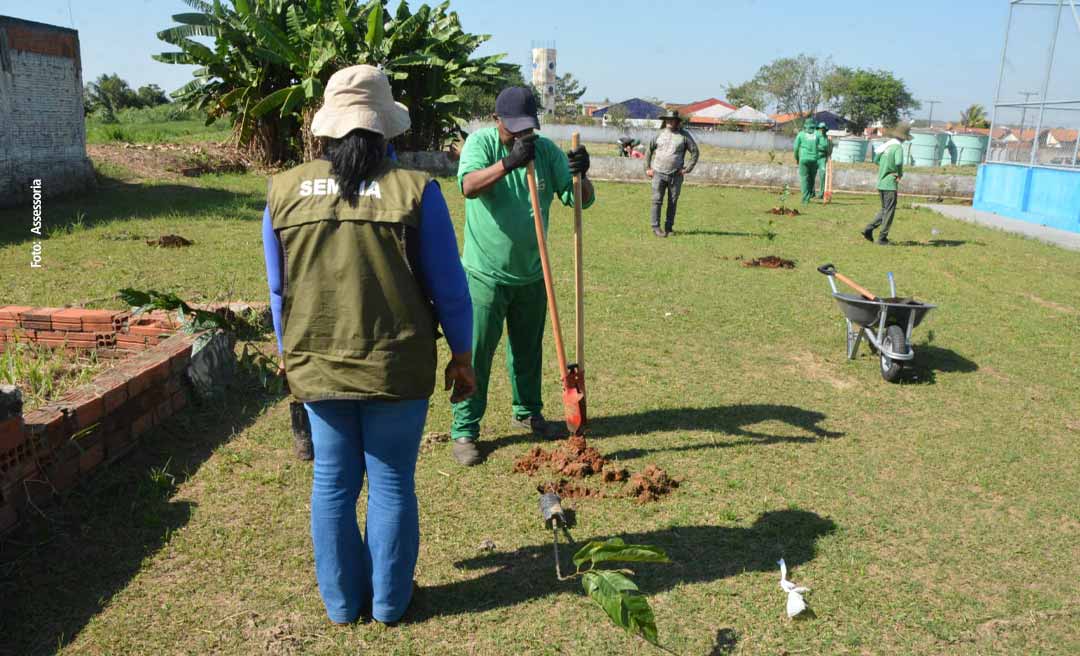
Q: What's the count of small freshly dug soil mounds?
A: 4